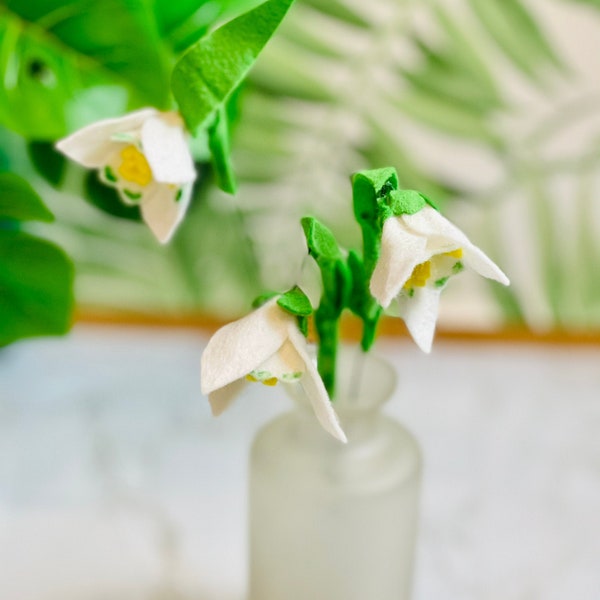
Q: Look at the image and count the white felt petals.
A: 9